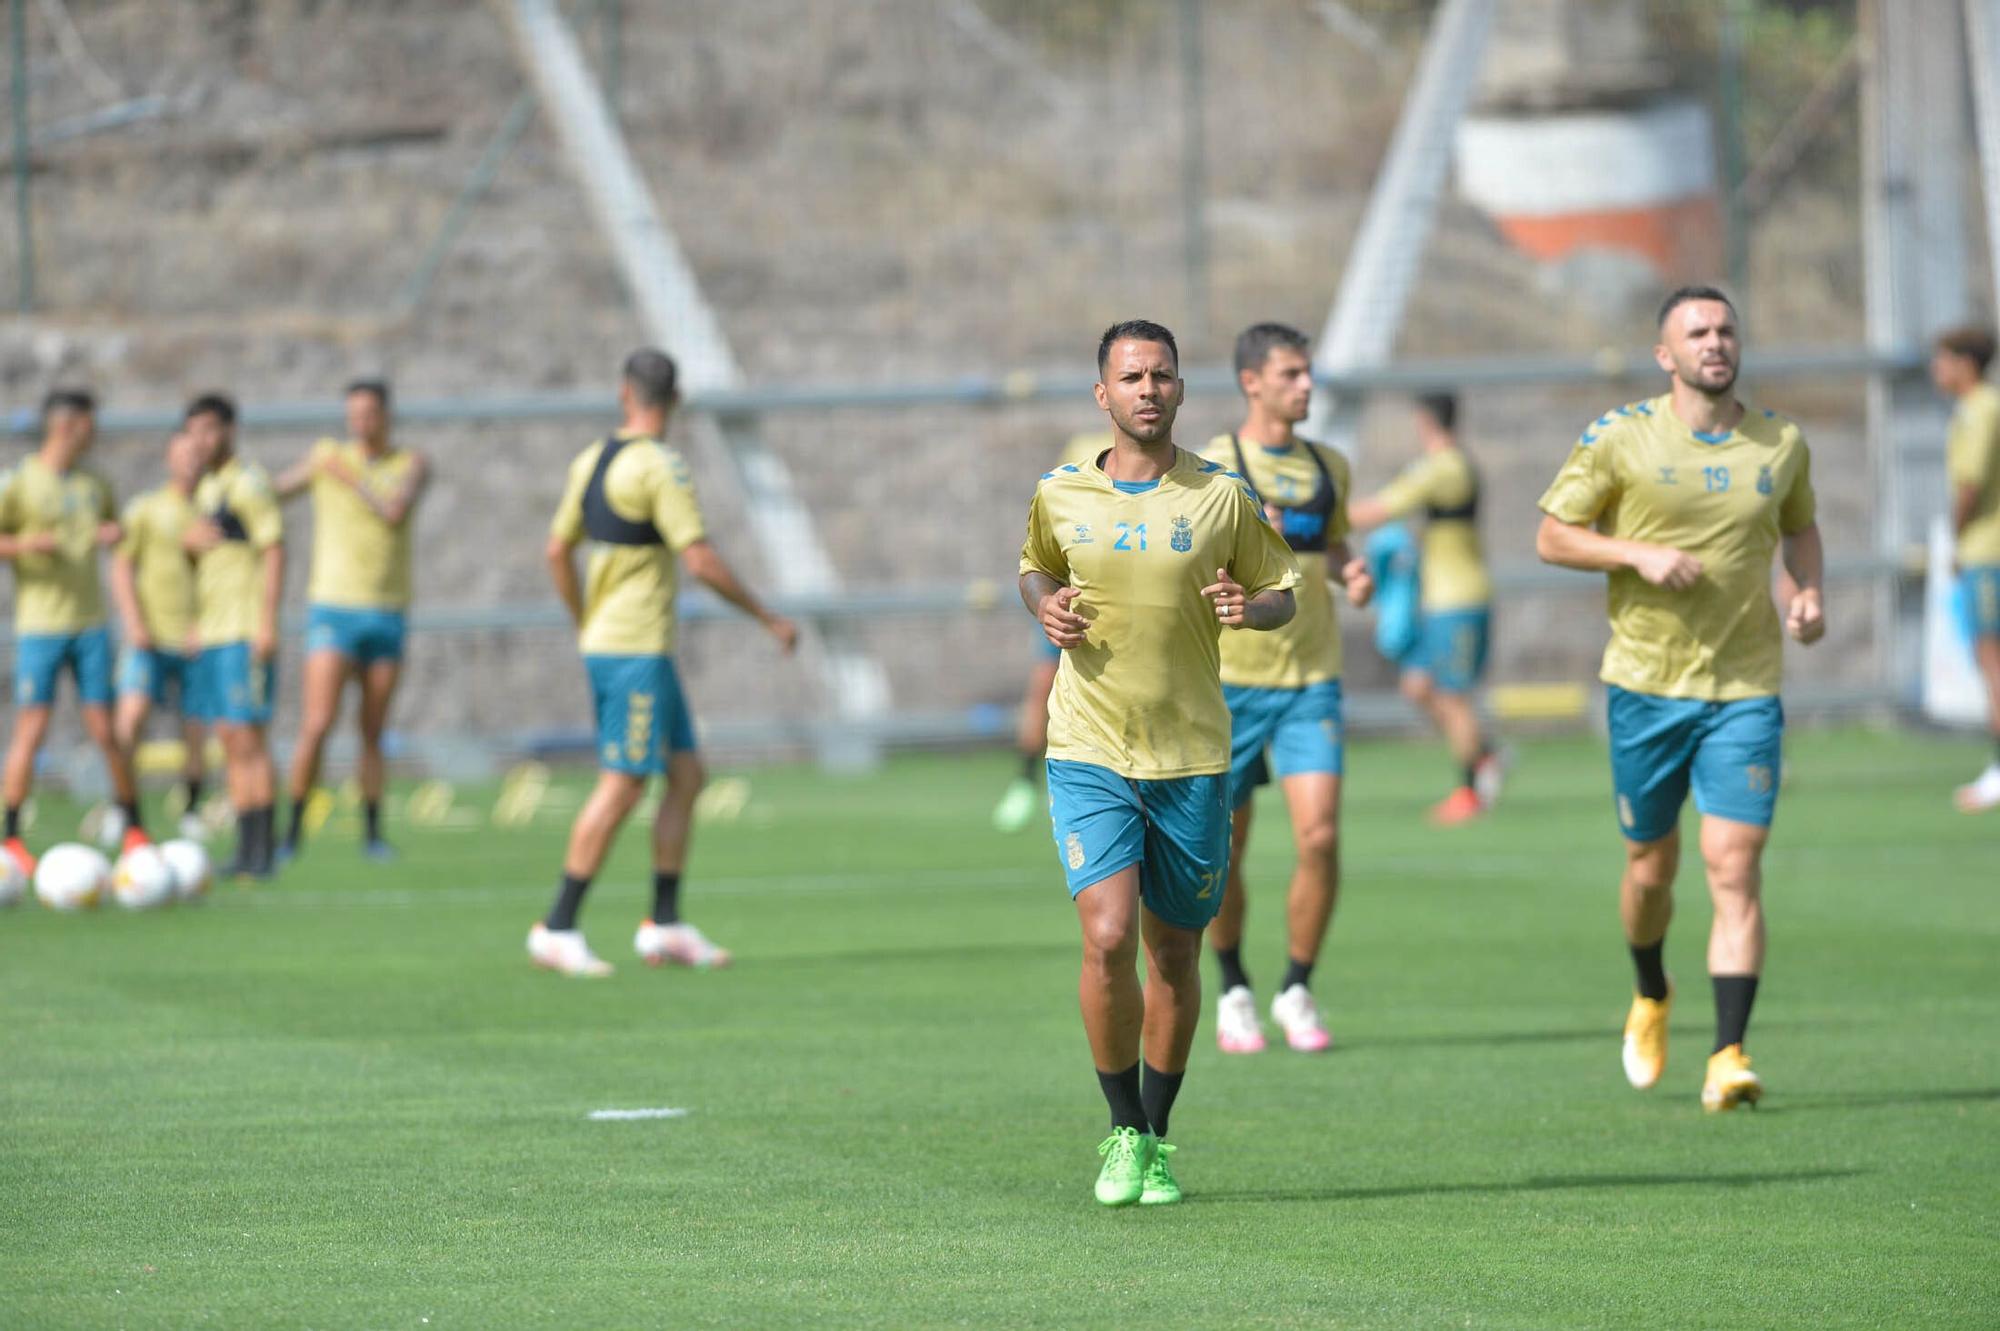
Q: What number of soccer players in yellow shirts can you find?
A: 11